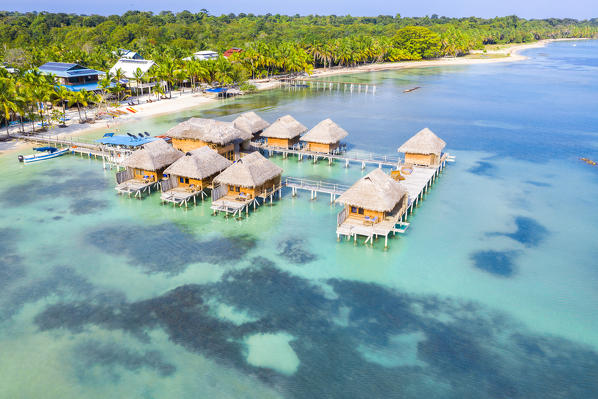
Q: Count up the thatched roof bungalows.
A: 9